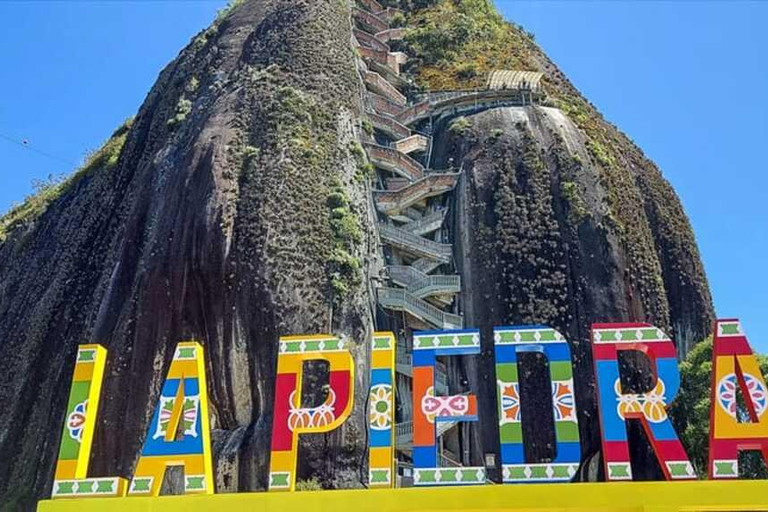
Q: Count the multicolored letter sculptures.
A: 8